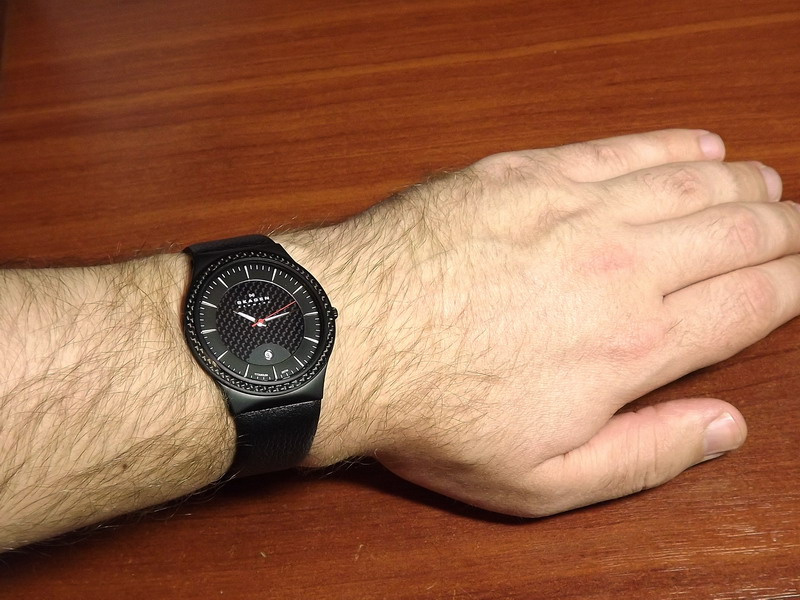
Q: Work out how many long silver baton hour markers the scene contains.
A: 12